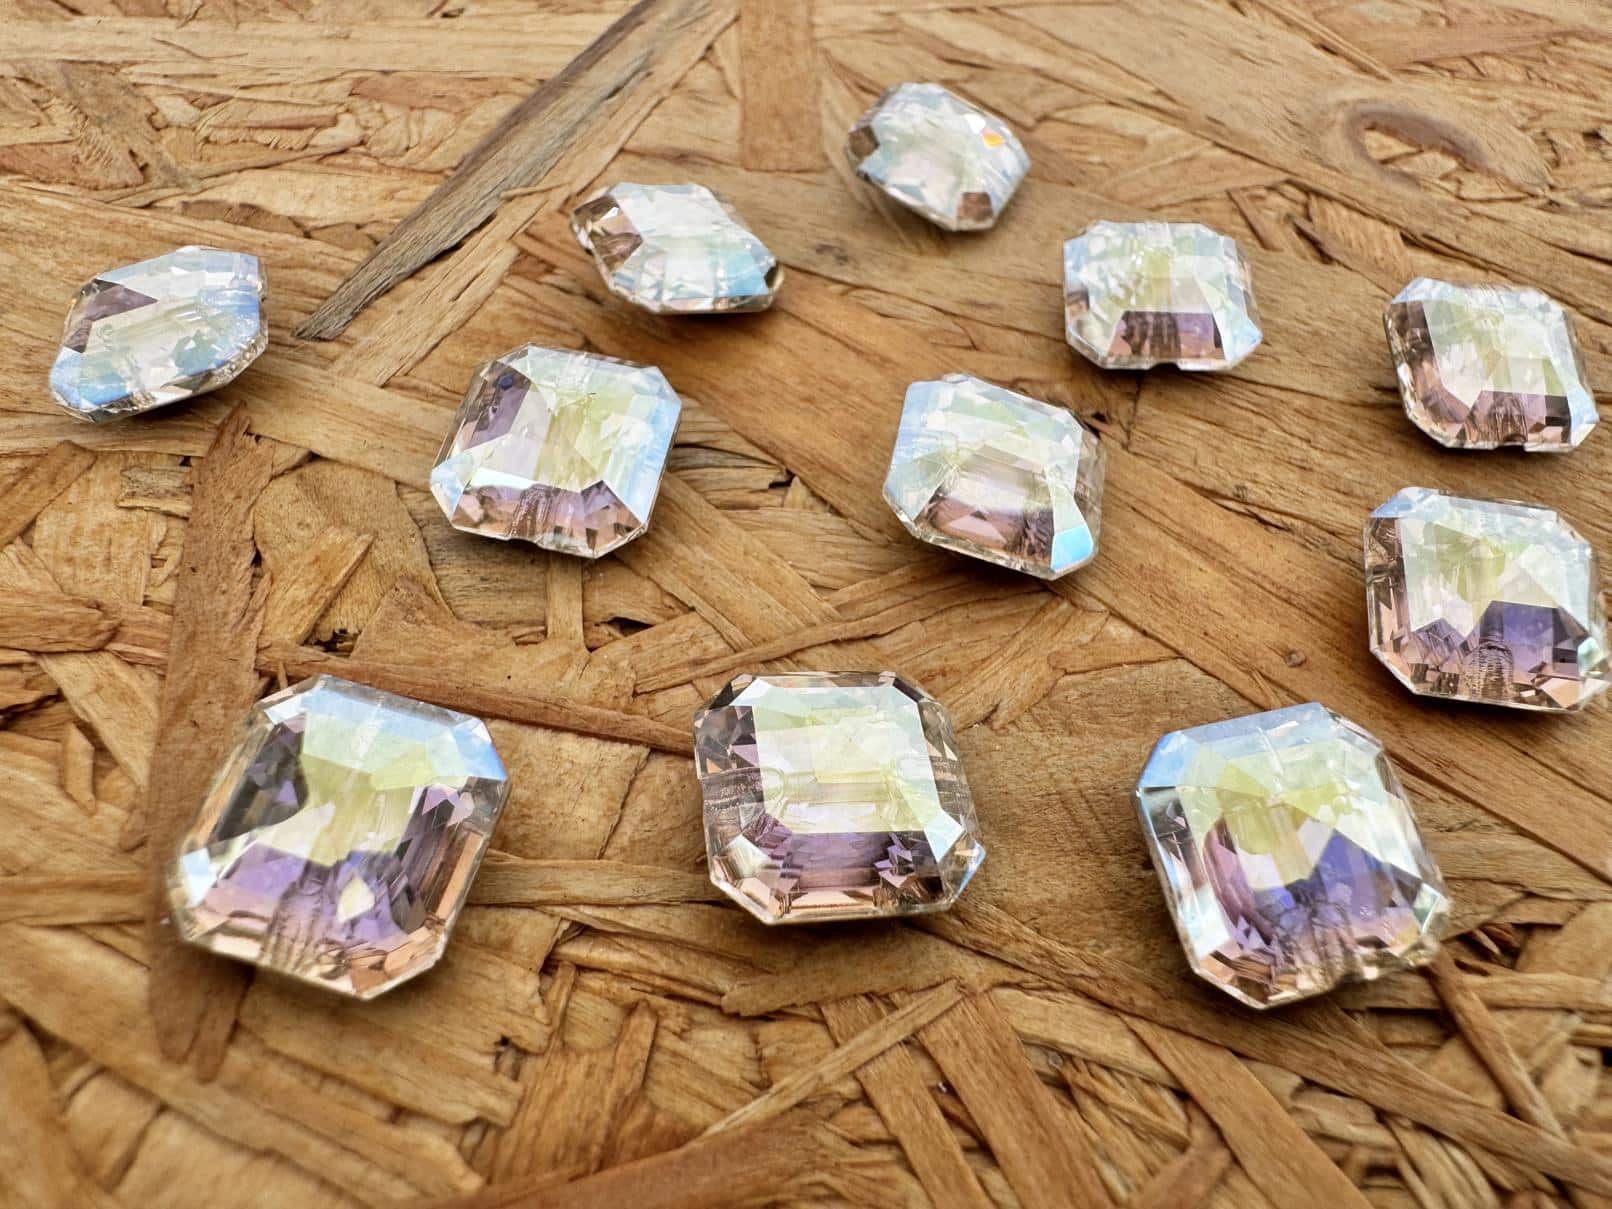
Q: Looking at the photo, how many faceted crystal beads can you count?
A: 11